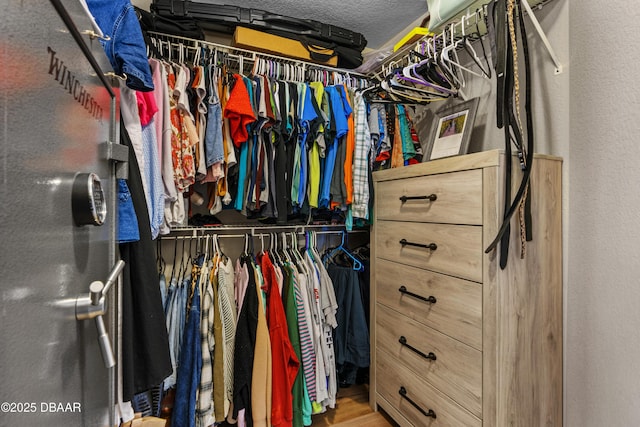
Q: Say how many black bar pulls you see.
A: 5